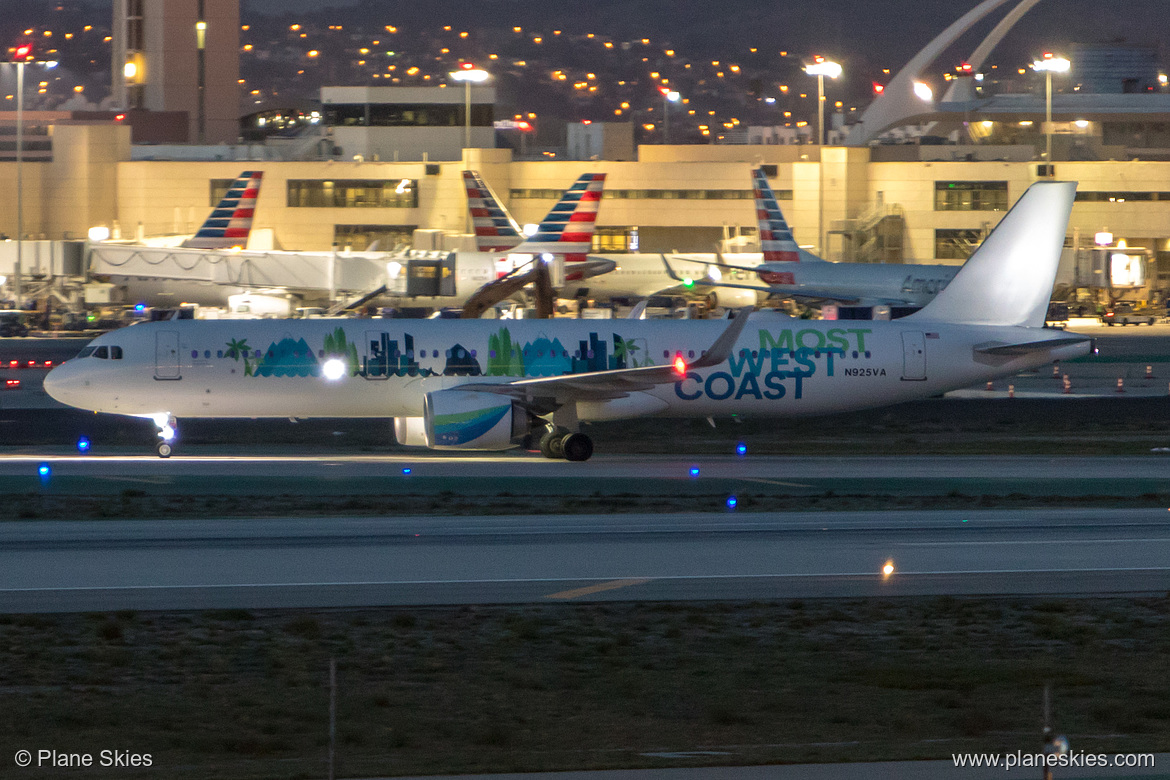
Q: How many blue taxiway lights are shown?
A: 6